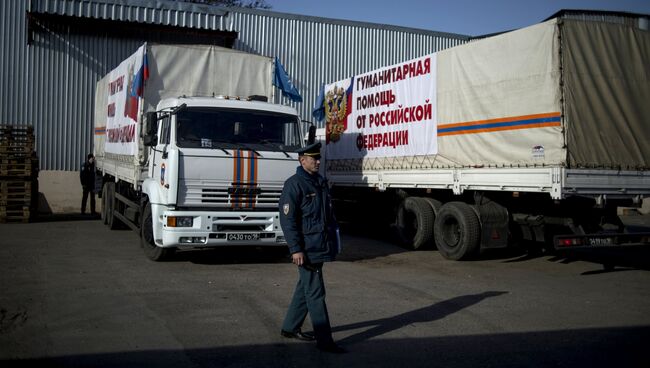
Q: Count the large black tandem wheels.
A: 2